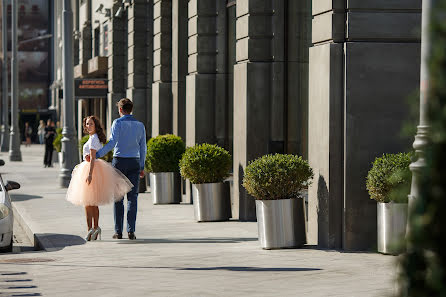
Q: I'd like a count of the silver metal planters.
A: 4